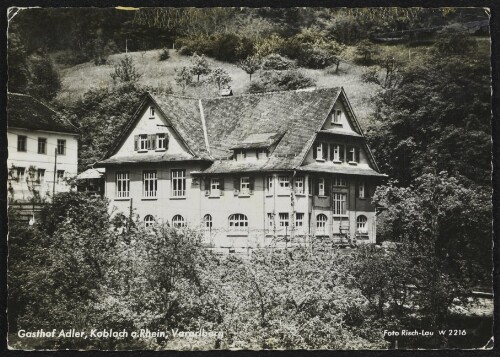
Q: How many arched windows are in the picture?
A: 6